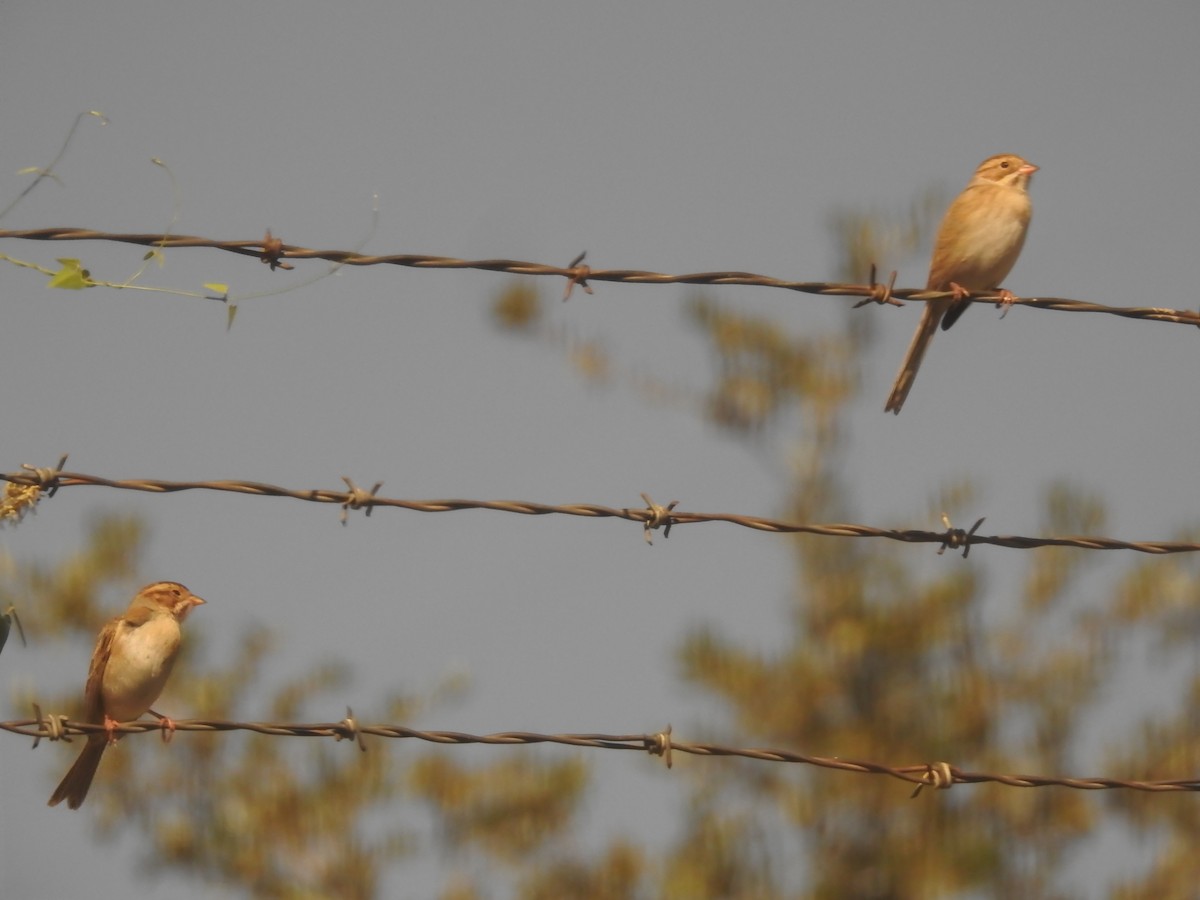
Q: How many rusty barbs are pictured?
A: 11